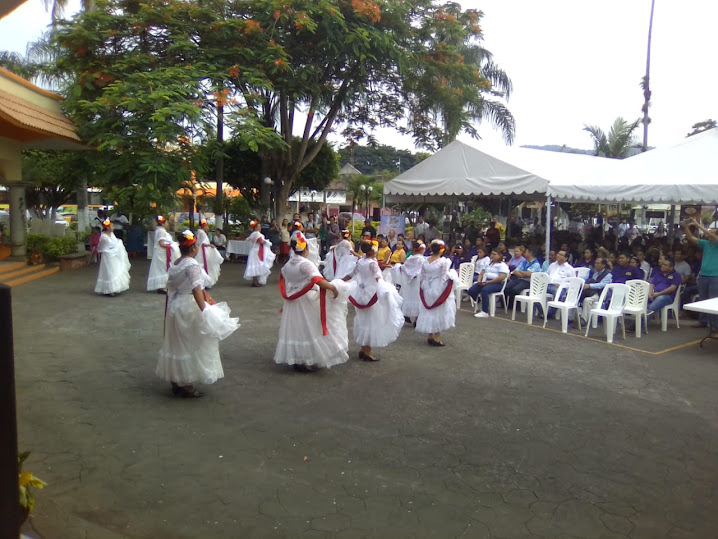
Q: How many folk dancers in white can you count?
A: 11